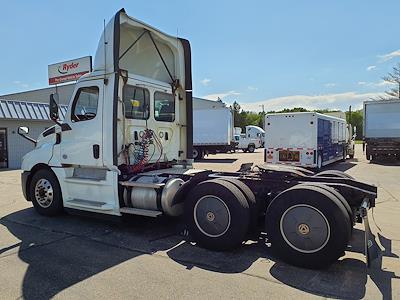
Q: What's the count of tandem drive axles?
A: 2